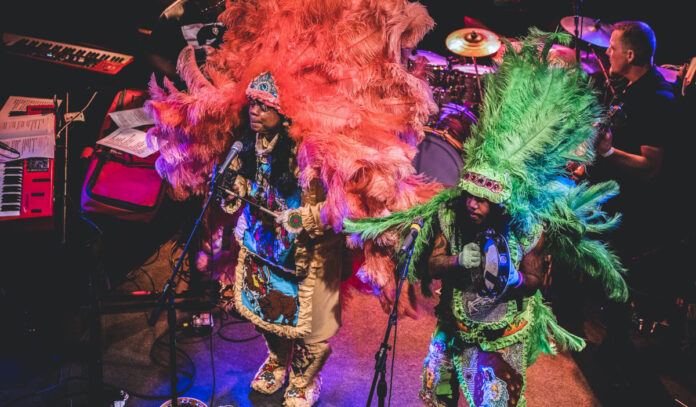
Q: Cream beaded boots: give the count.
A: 2